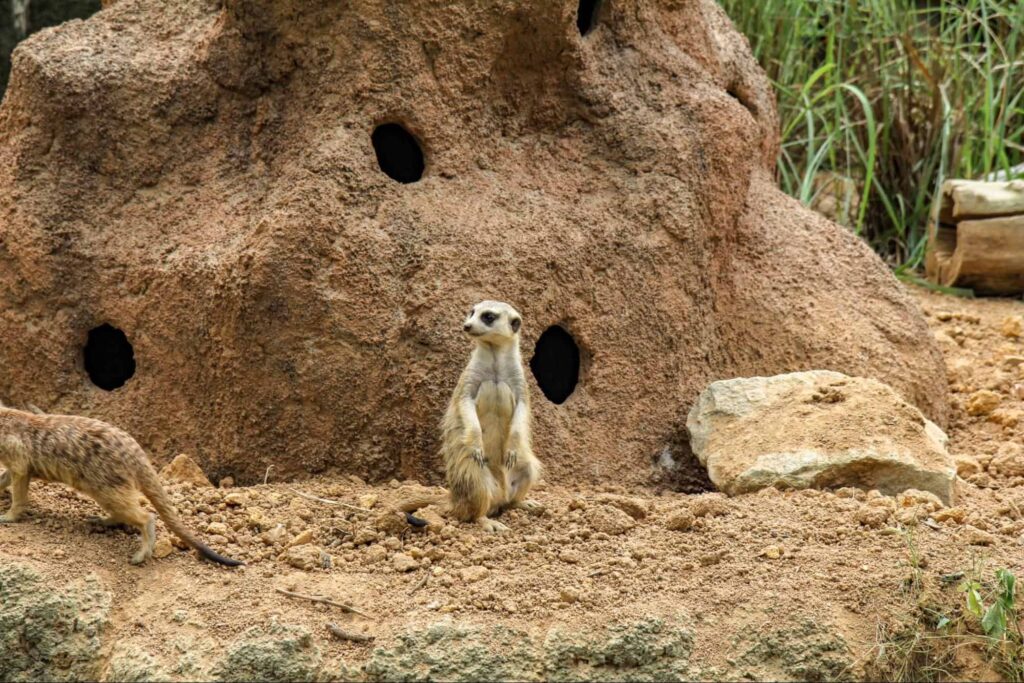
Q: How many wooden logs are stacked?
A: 2